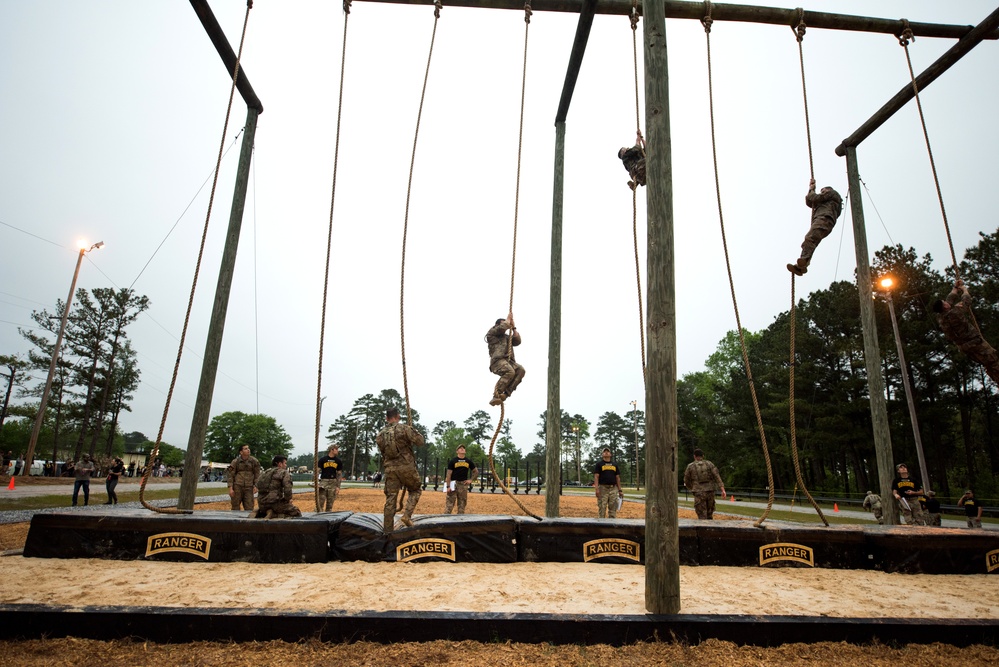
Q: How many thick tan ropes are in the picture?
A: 8